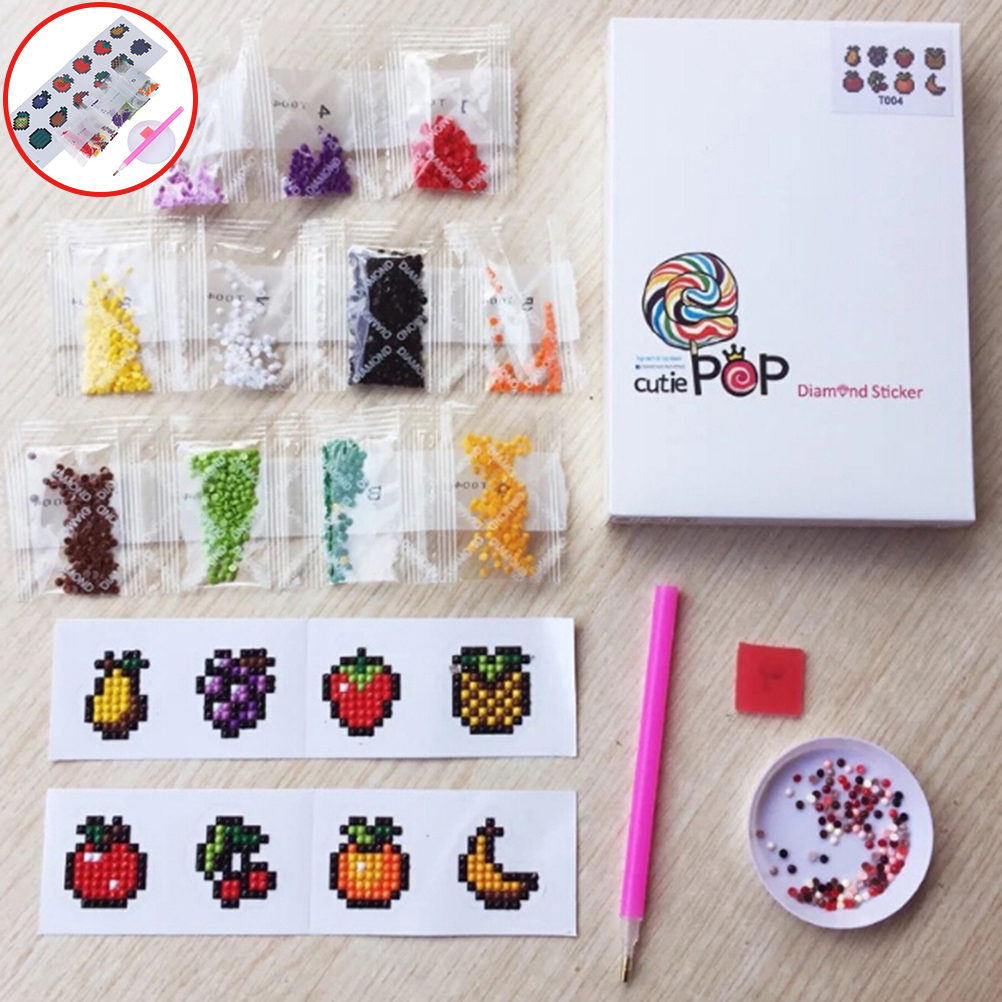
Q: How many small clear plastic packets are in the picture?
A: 11